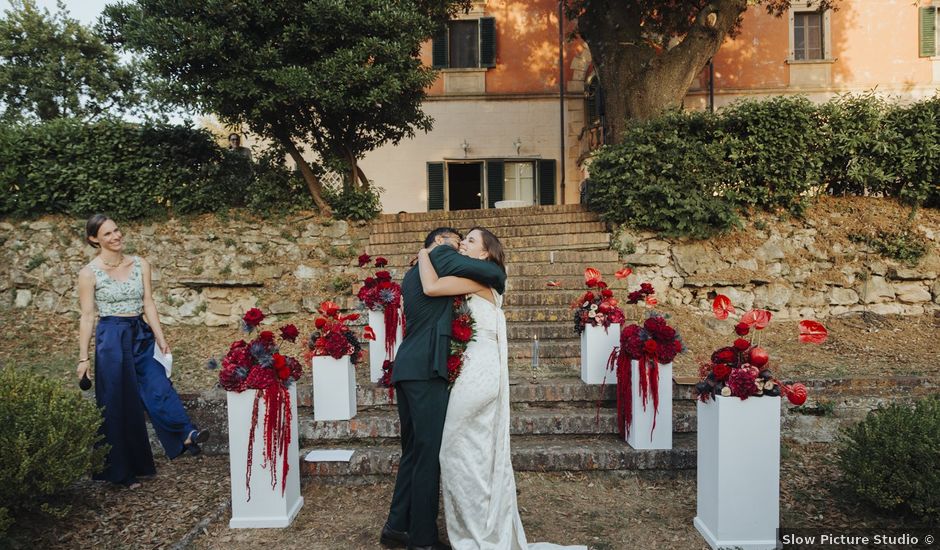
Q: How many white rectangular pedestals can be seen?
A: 6